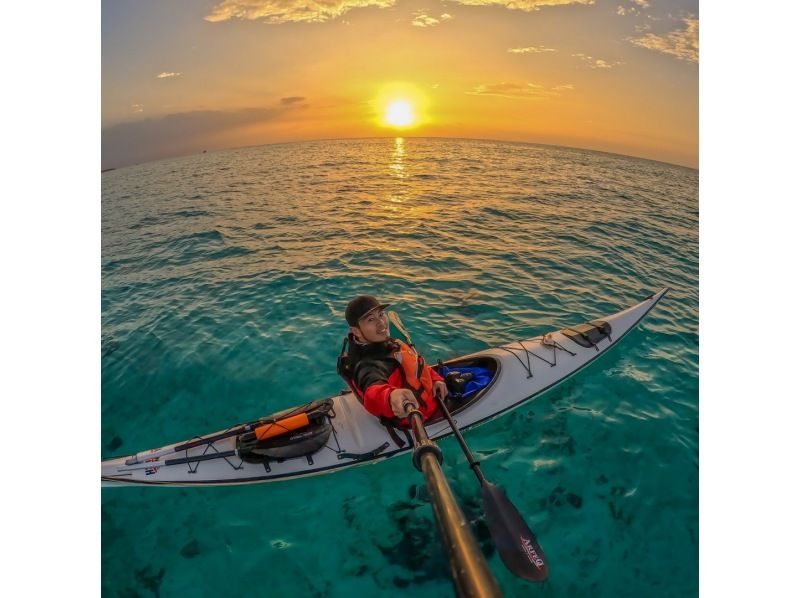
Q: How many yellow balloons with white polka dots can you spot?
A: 0